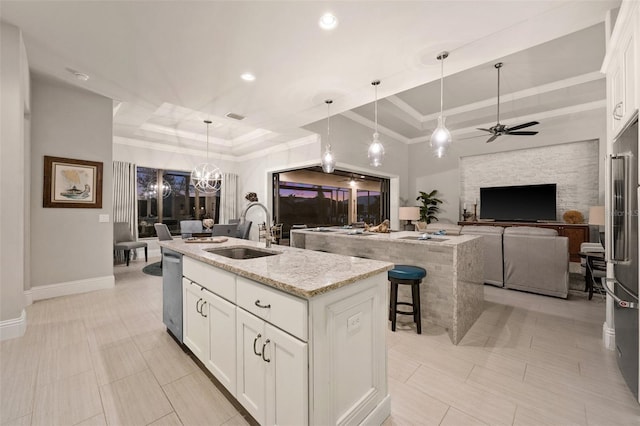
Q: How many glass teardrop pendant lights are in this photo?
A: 3